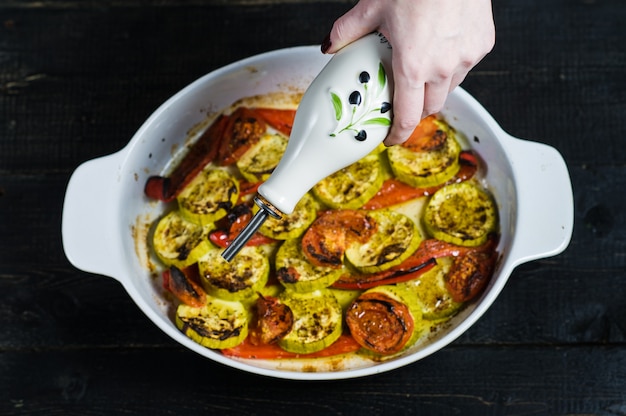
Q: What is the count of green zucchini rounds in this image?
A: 14